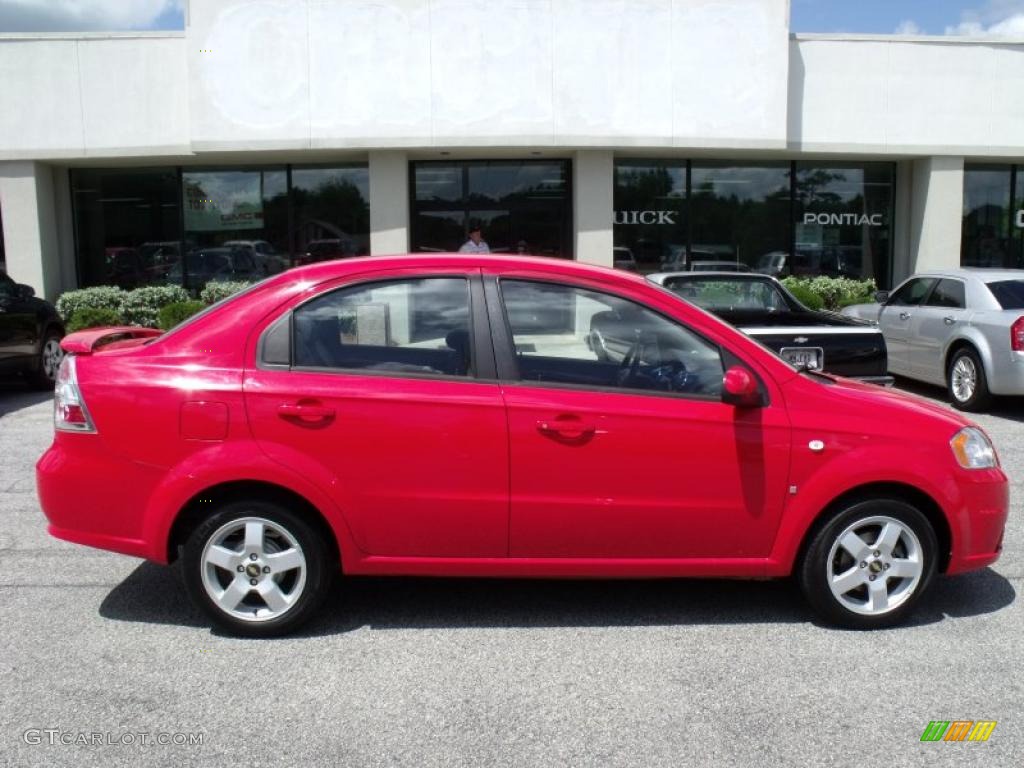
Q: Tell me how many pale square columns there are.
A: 4